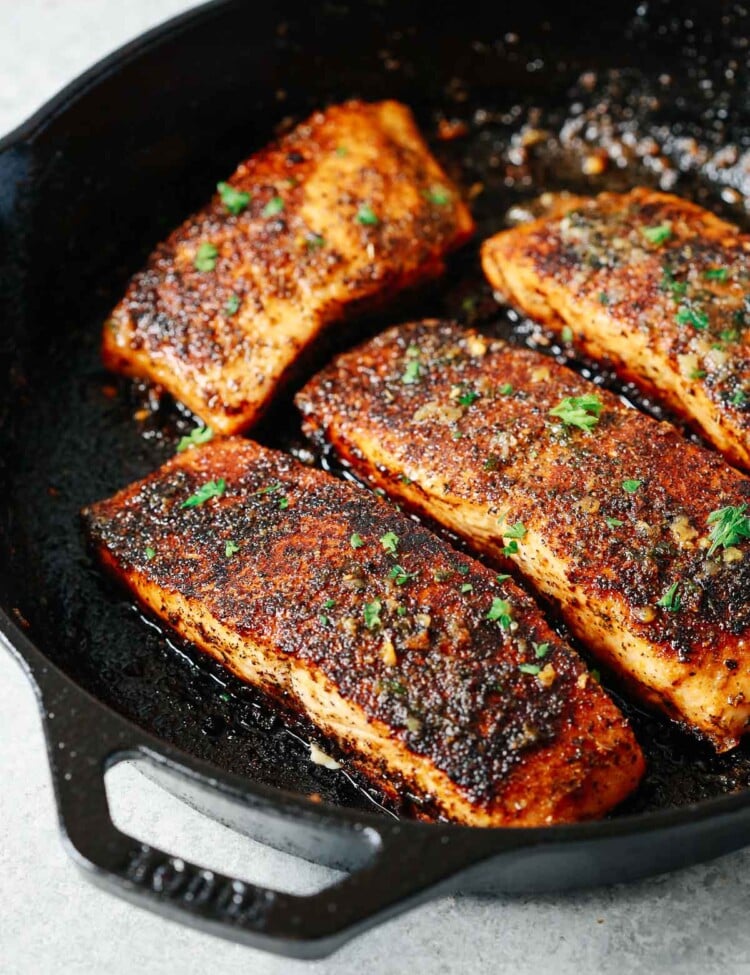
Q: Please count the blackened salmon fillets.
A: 4